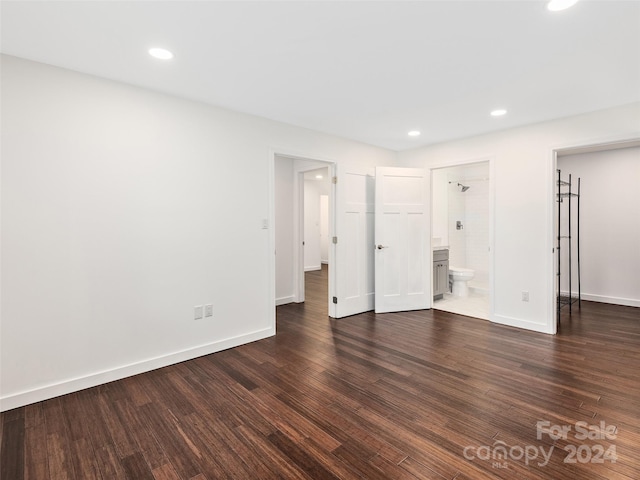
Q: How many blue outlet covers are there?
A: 0